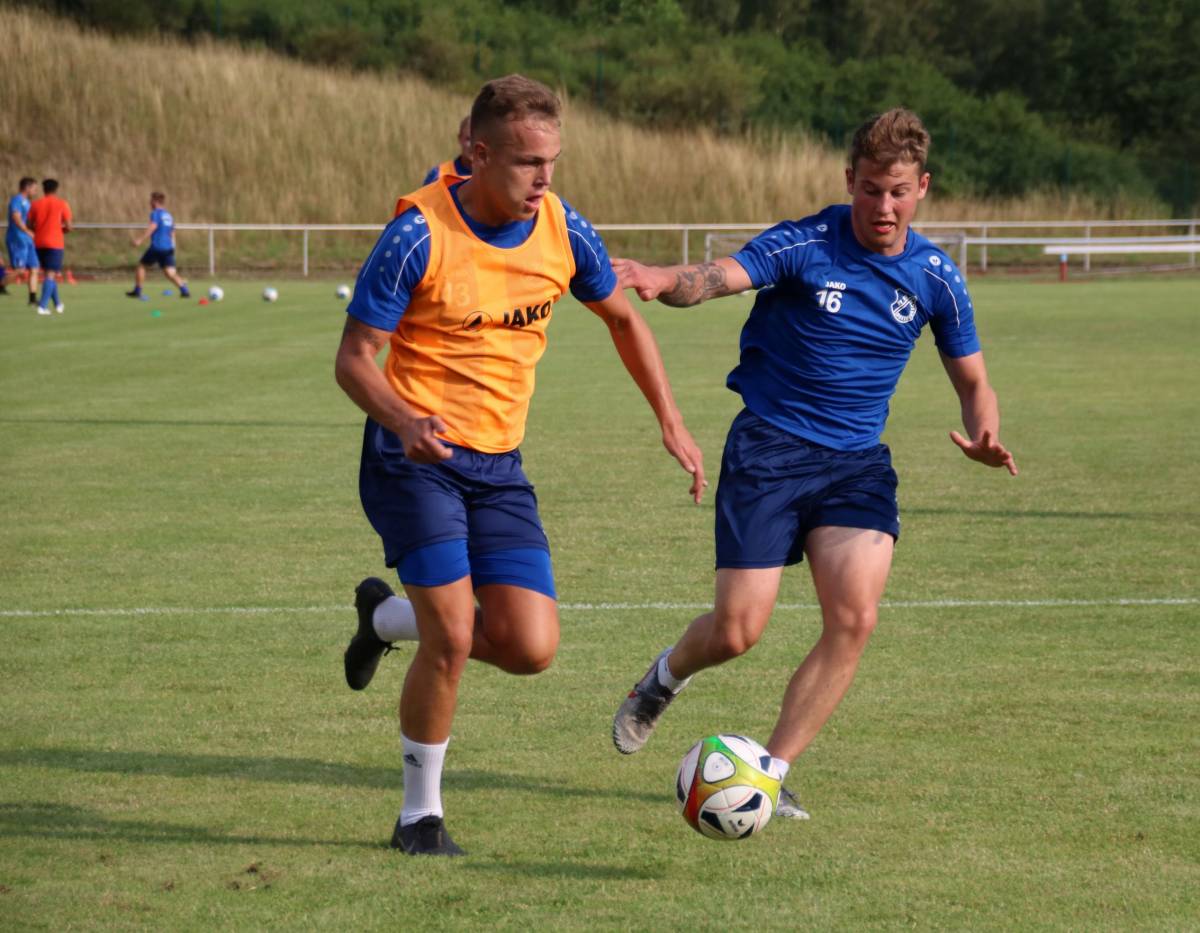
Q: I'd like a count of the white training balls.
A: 3